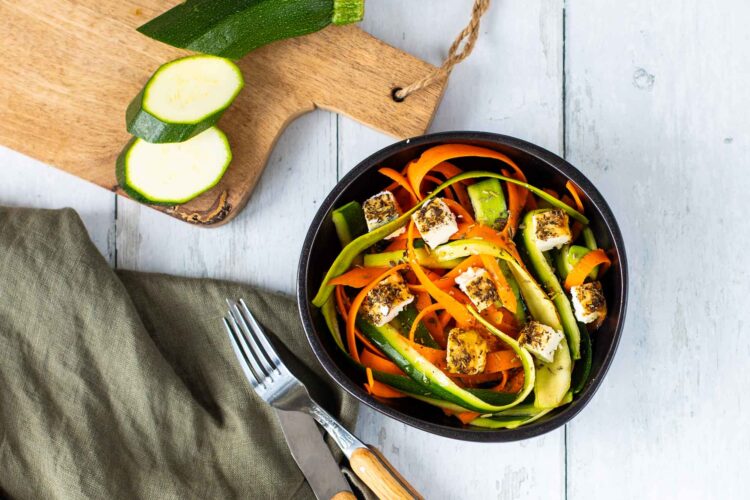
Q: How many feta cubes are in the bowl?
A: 8